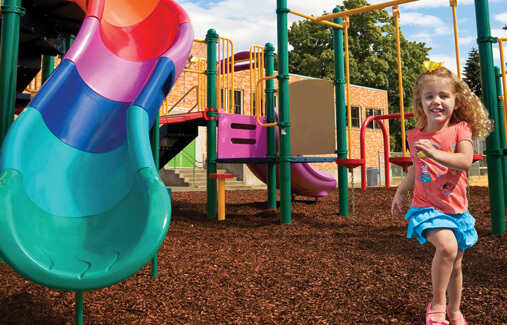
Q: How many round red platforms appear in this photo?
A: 4